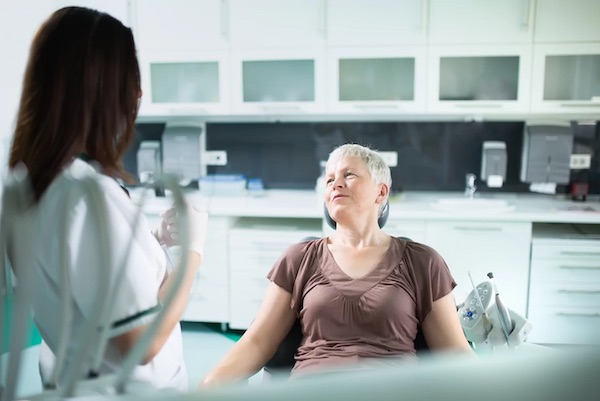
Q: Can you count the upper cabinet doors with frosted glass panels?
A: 5